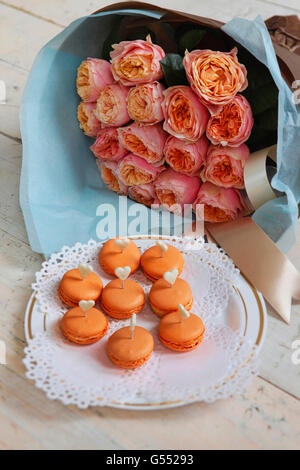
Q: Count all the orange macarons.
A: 8